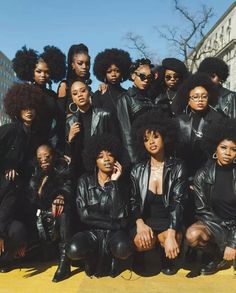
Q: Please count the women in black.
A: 13